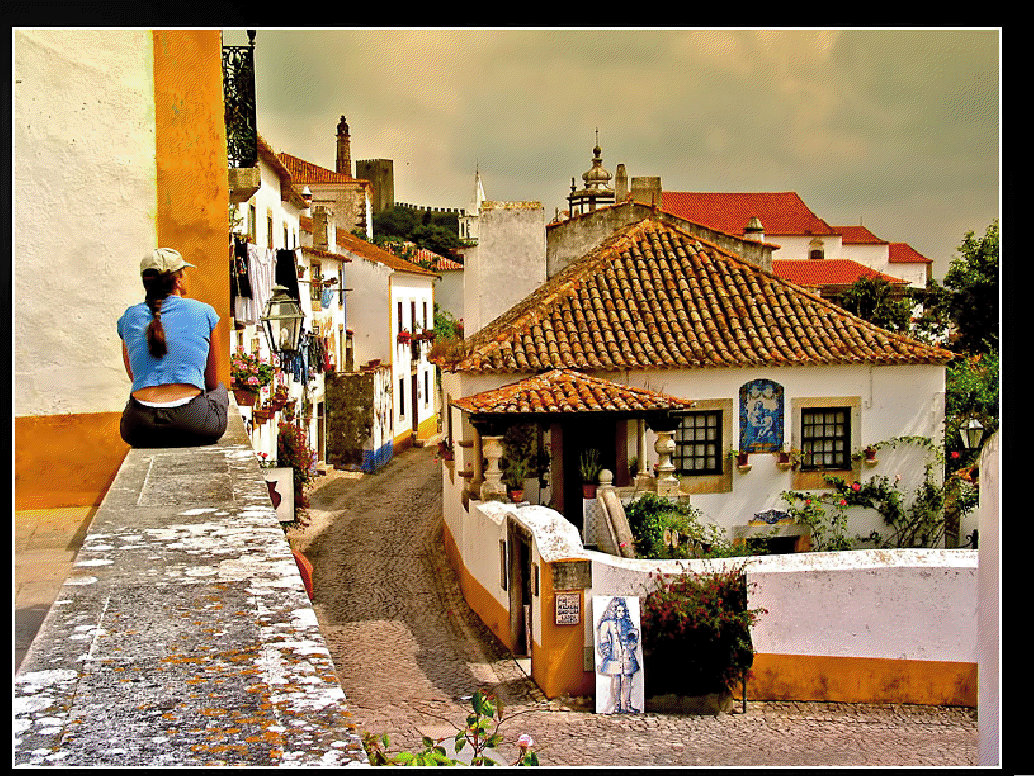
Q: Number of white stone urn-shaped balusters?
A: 2